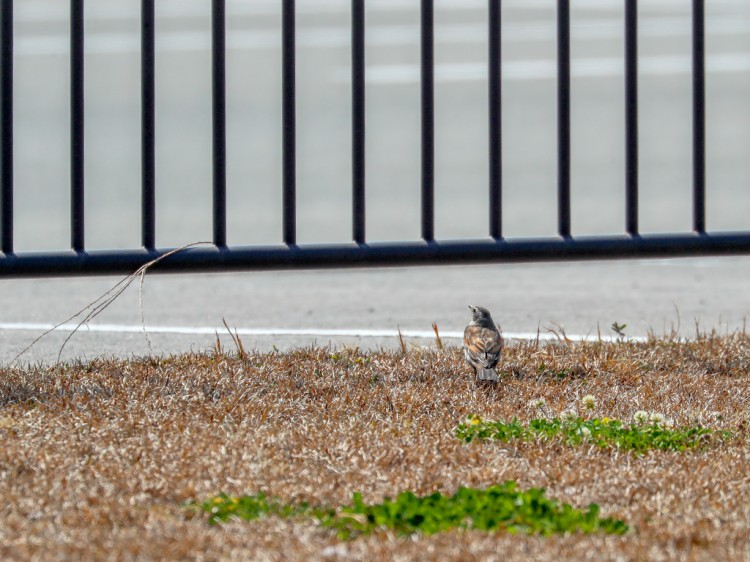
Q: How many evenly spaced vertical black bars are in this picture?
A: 11